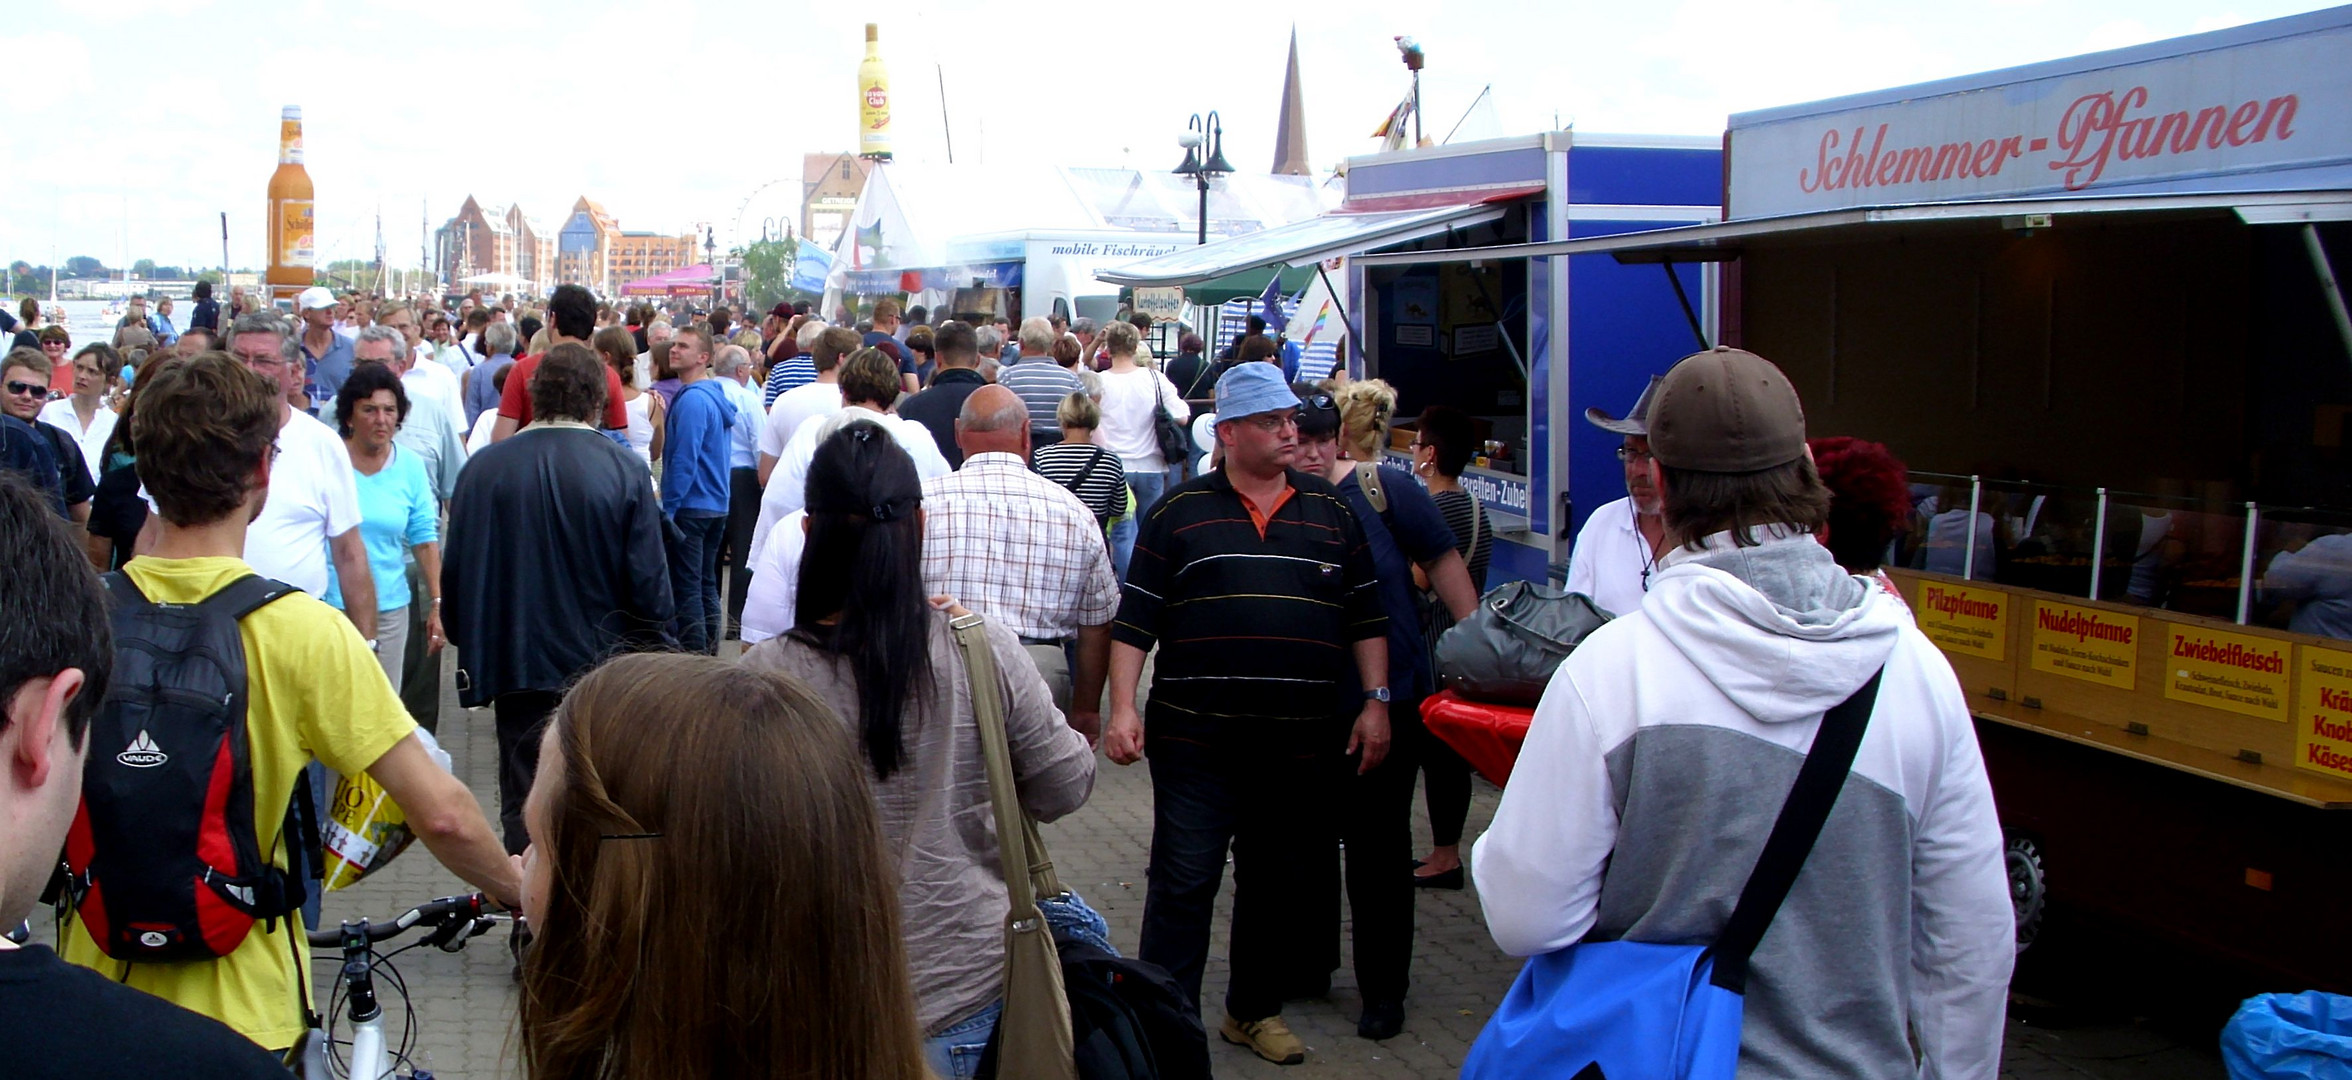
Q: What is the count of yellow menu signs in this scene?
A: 4